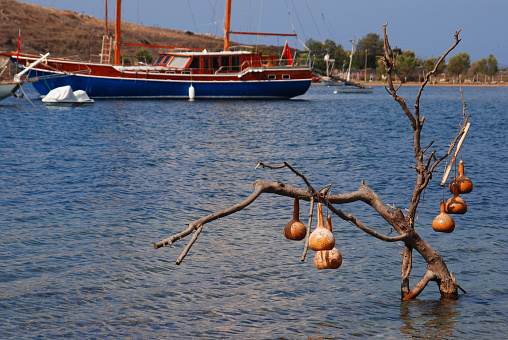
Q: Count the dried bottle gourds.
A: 6